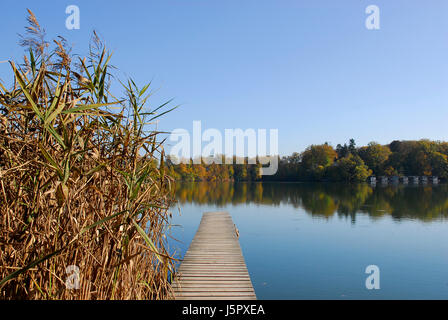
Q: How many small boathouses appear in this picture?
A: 7